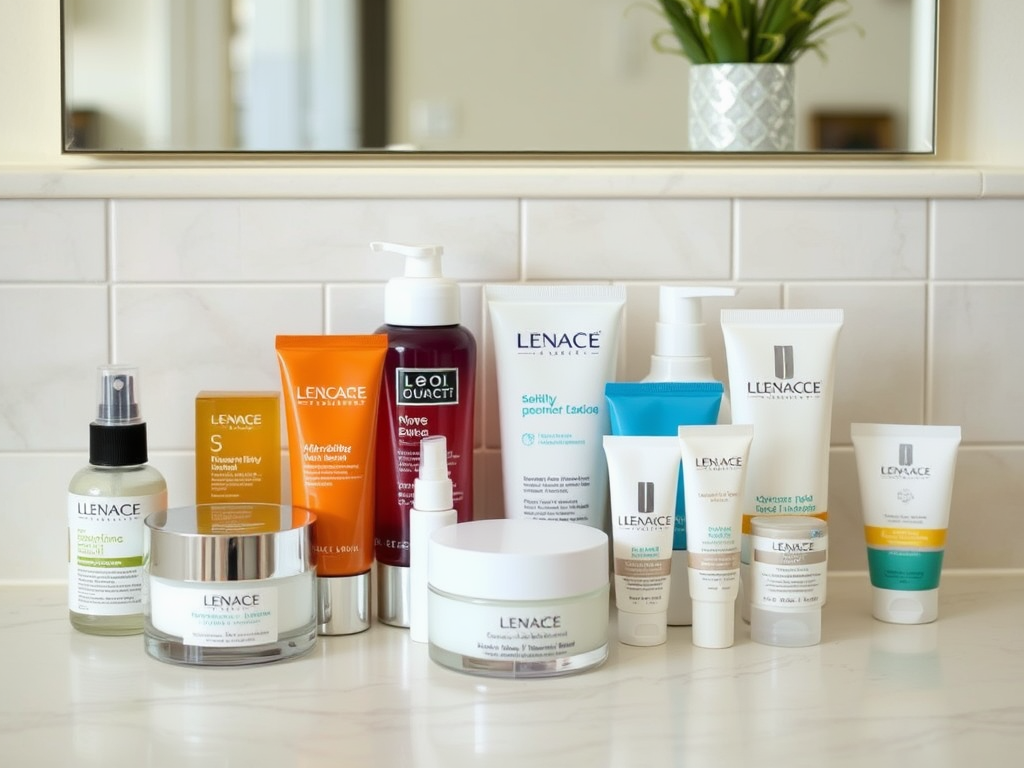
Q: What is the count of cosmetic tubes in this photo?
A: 7